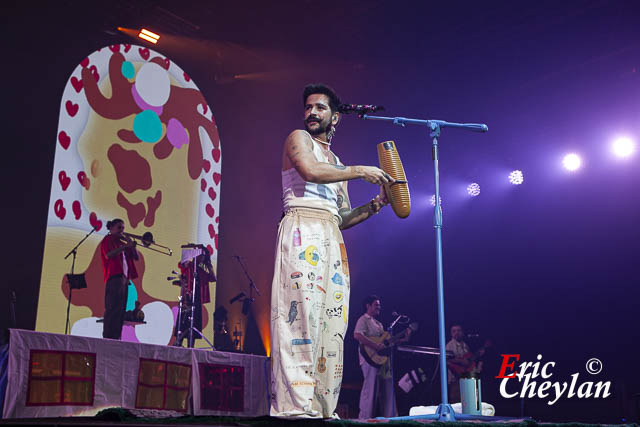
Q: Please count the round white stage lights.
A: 5